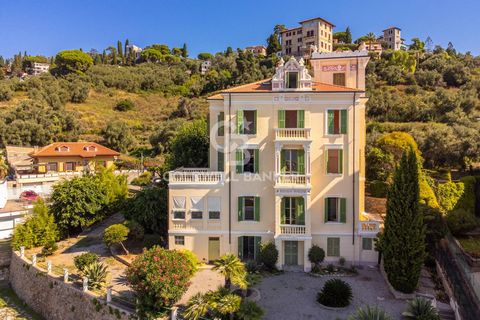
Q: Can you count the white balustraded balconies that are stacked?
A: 3